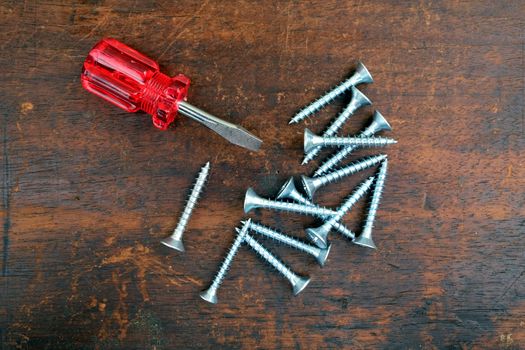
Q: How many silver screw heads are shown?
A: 13